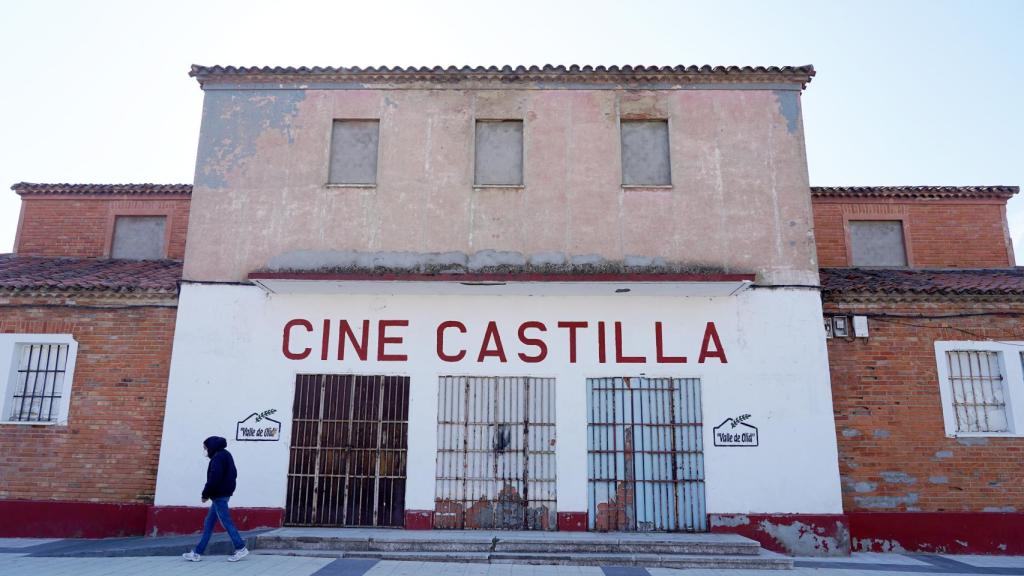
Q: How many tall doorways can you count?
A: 3